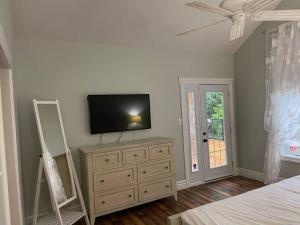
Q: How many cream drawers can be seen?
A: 7